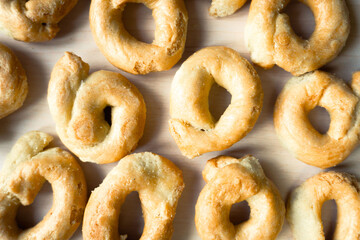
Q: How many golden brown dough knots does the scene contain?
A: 12